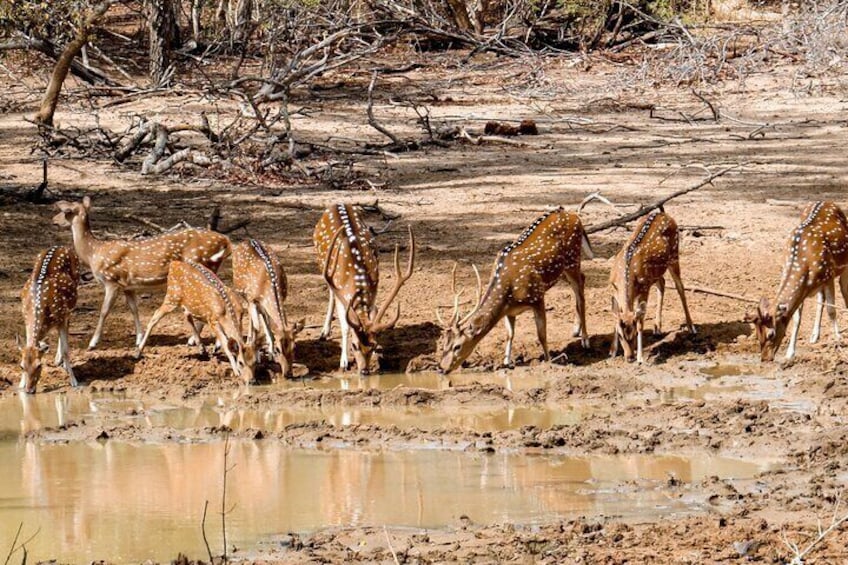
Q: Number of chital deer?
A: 8